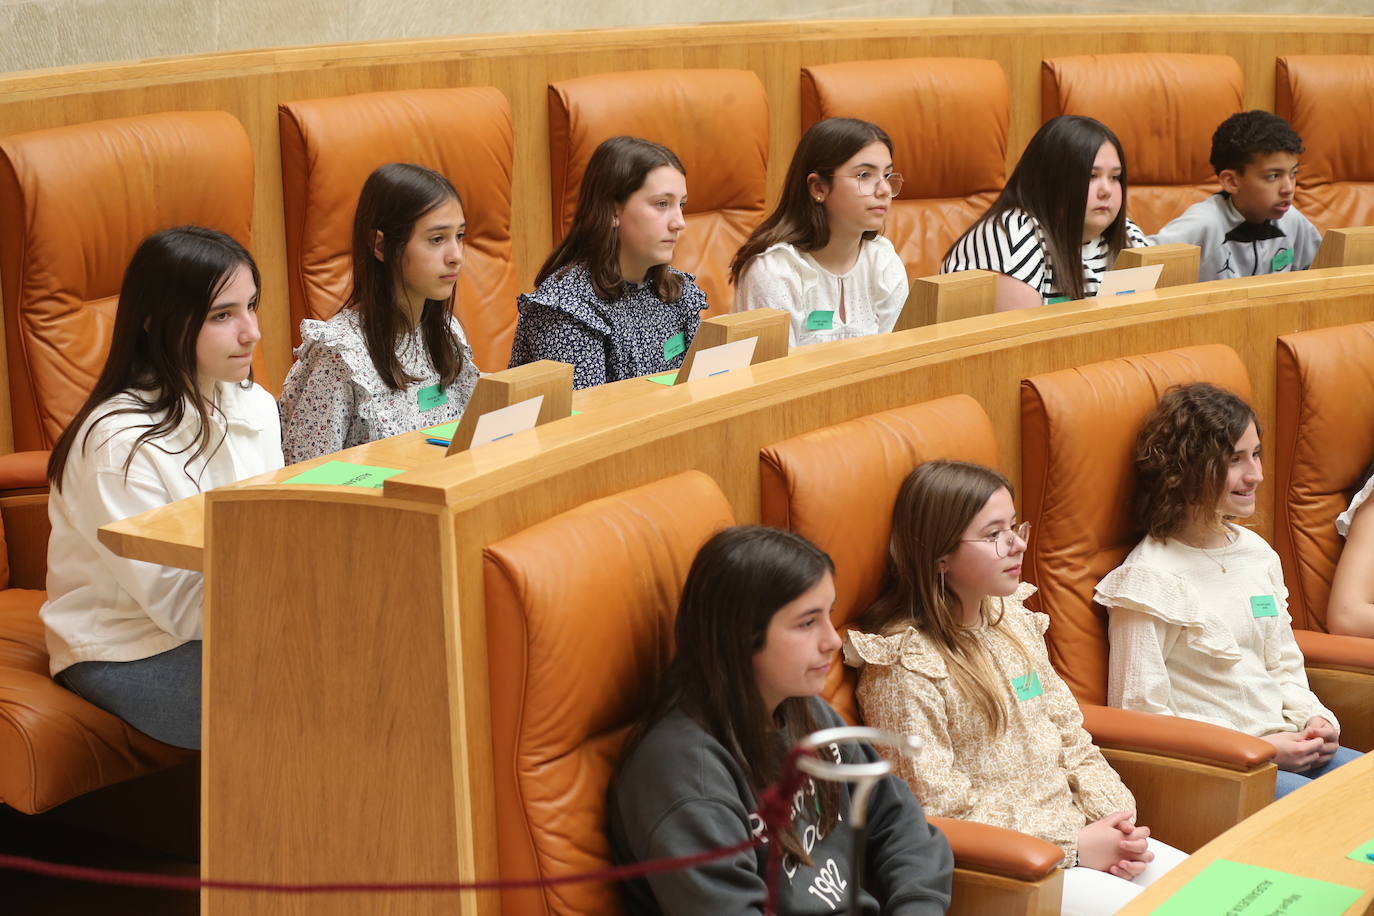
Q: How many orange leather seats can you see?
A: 10